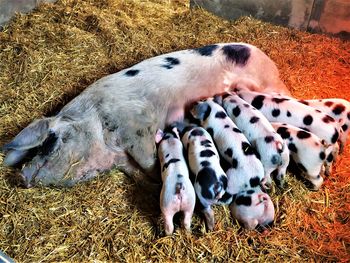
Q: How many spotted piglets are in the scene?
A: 8